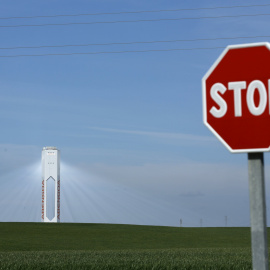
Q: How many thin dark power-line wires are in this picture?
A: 4